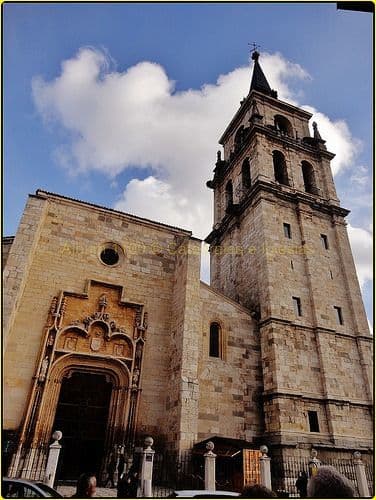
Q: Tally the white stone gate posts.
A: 6